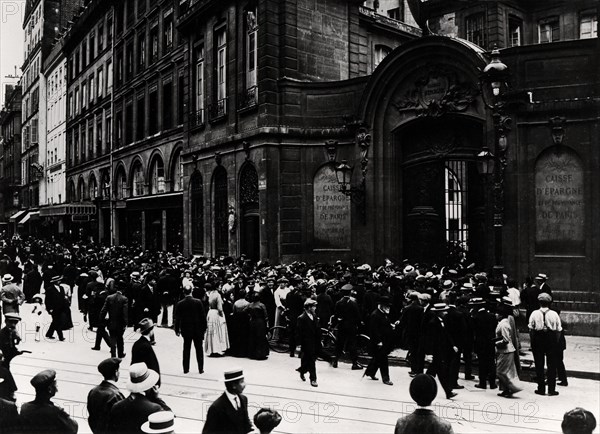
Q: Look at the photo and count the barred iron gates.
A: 1